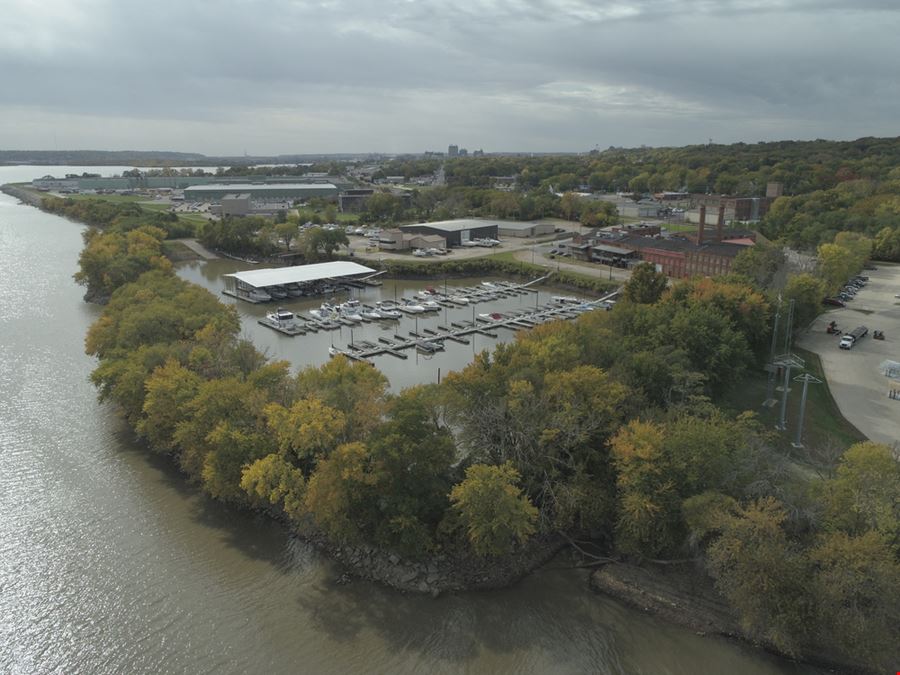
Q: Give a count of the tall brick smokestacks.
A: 2